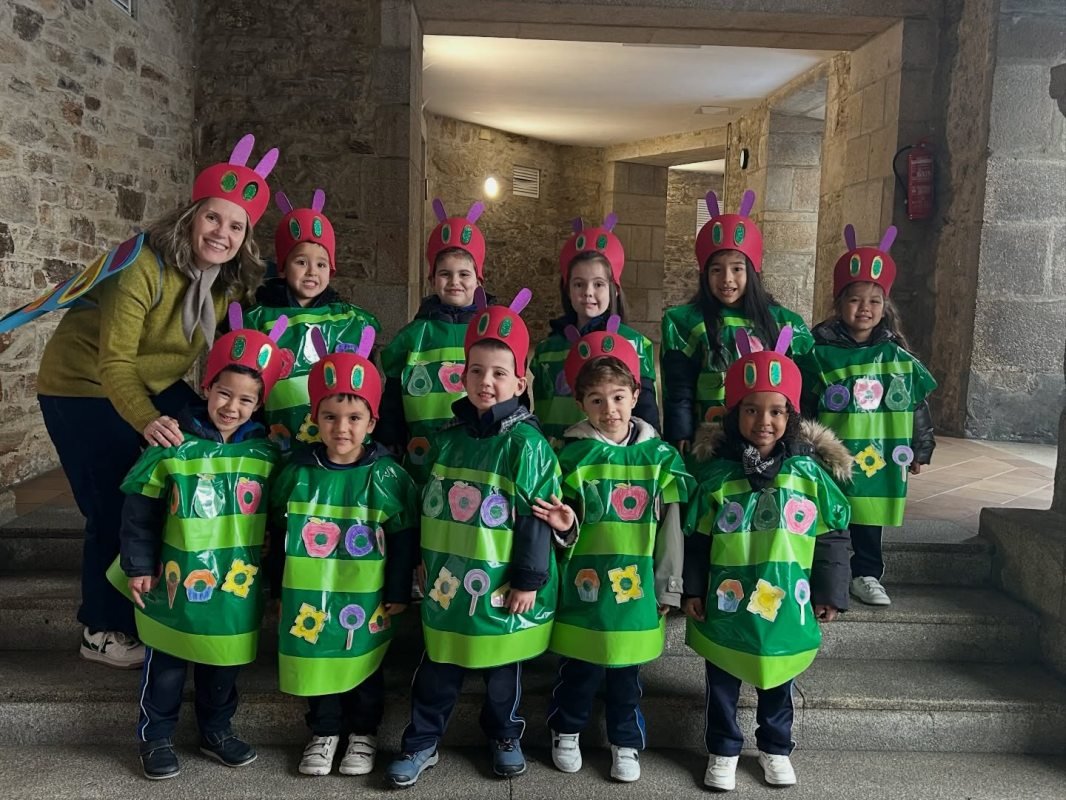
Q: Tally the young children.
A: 10